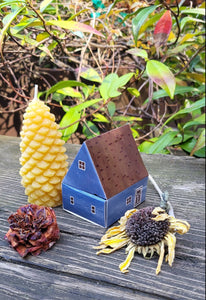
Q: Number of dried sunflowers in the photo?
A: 1